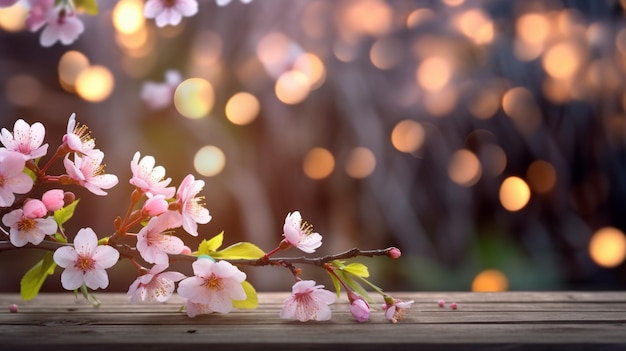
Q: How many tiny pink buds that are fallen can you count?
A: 3